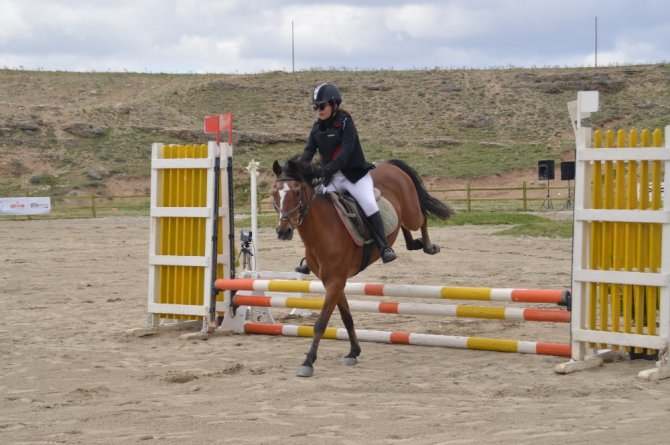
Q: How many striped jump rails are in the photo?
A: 3